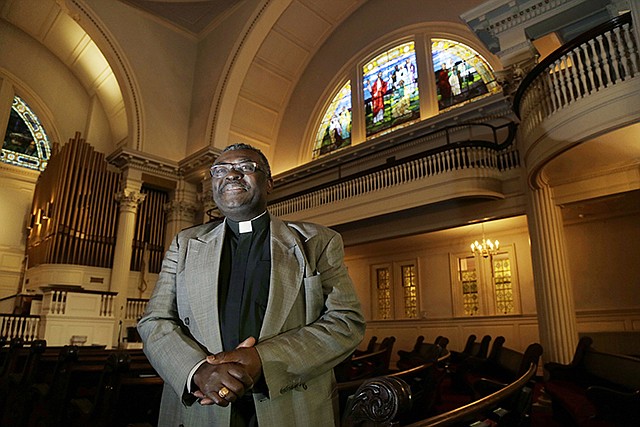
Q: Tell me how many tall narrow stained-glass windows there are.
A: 4